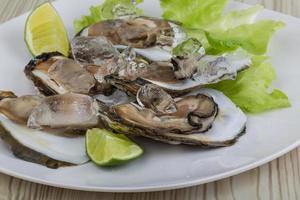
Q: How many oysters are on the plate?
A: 5